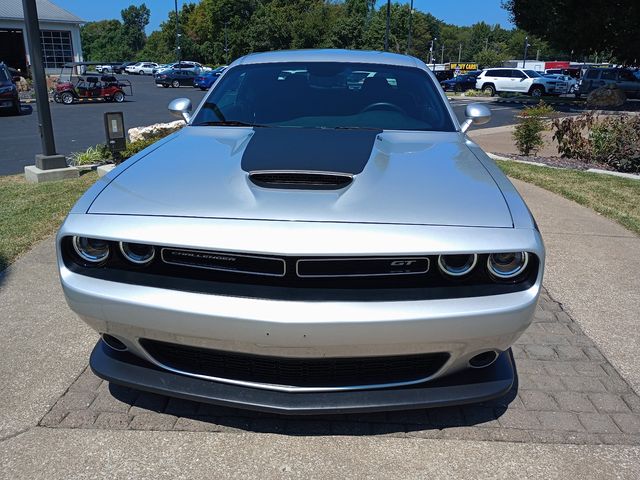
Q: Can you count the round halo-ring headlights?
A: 4